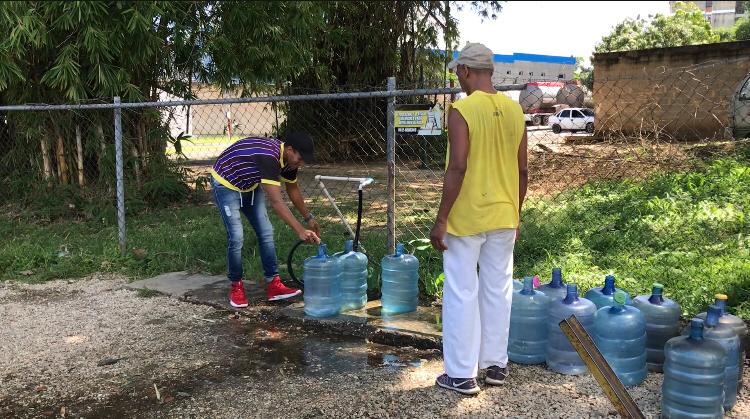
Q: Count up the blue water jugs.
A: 13